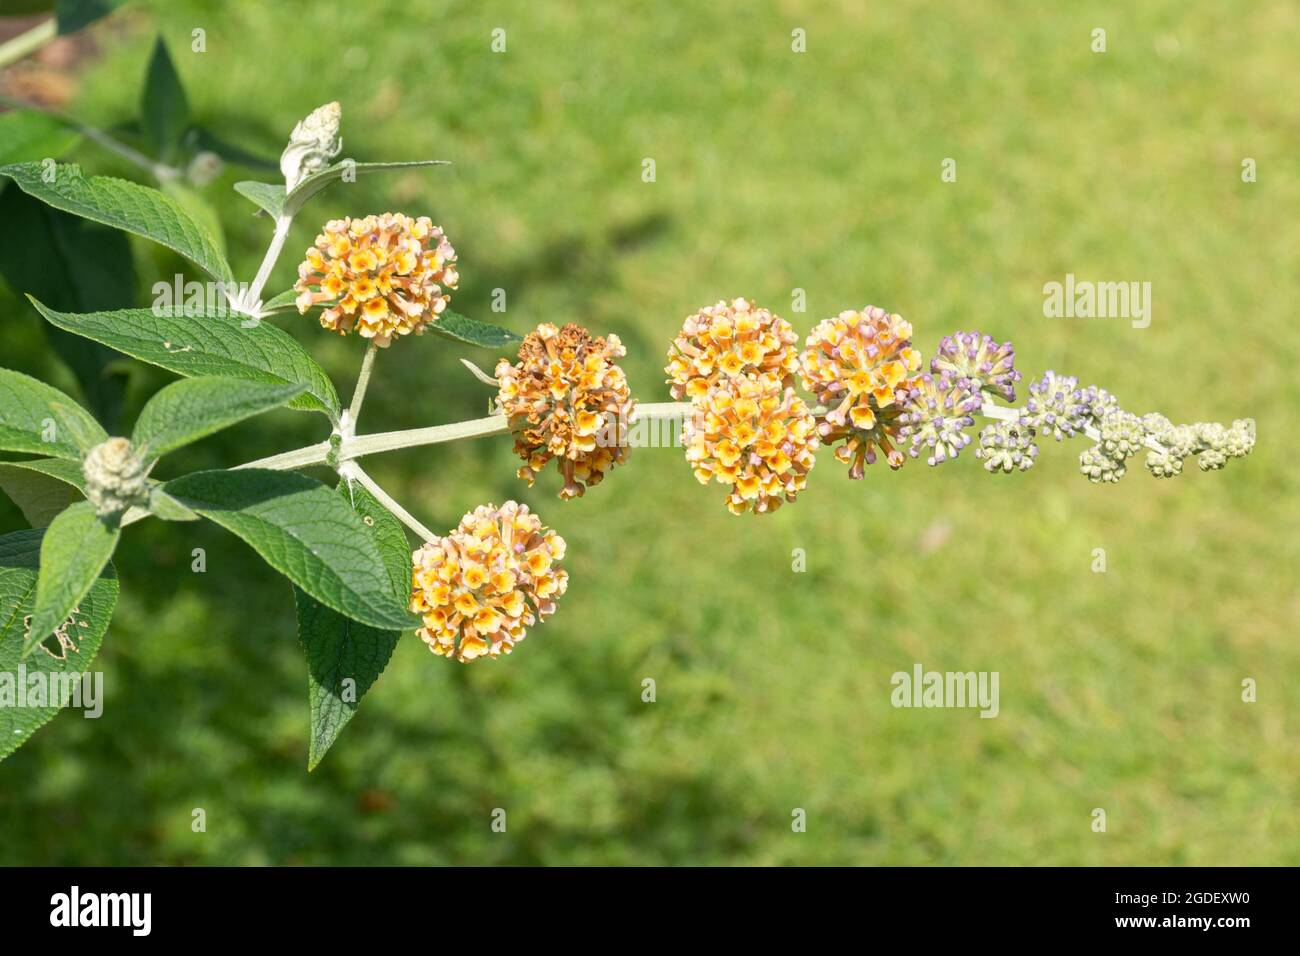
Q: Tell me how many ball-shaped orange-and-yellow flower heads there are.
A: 6